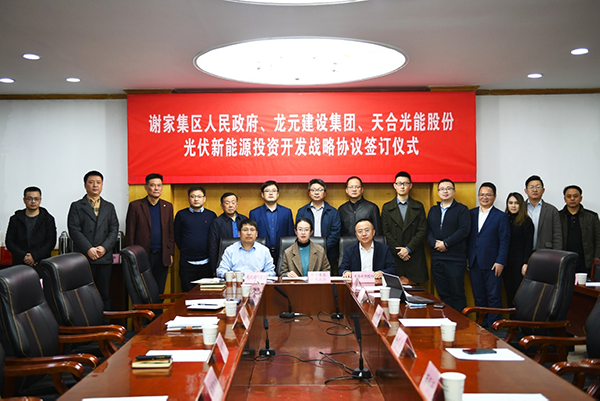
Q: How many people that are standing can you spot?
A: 14